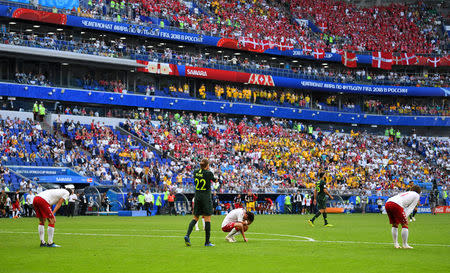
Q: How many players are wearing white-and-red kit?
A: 3